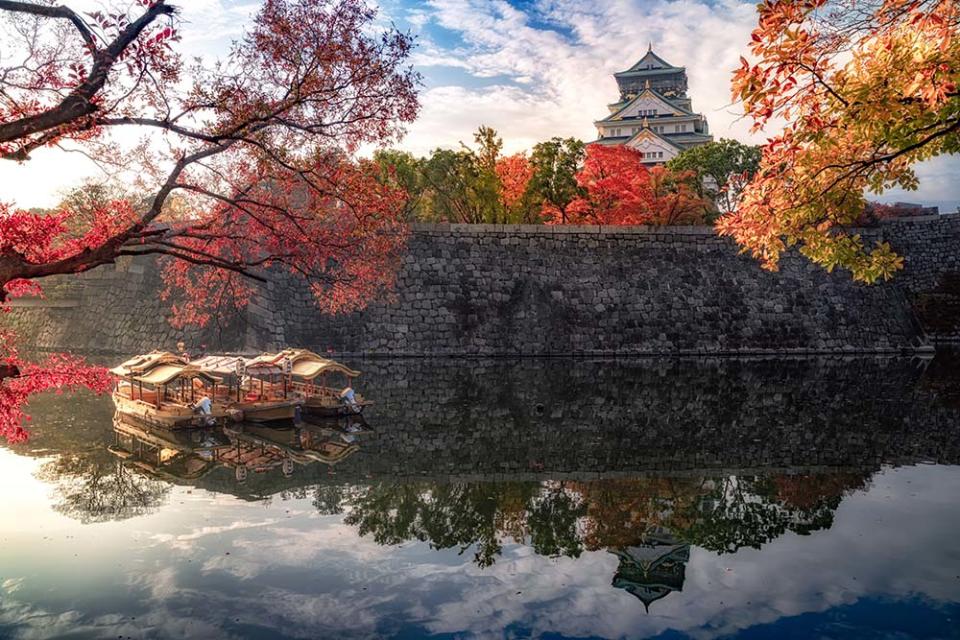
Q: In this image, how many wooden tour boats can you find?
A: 3